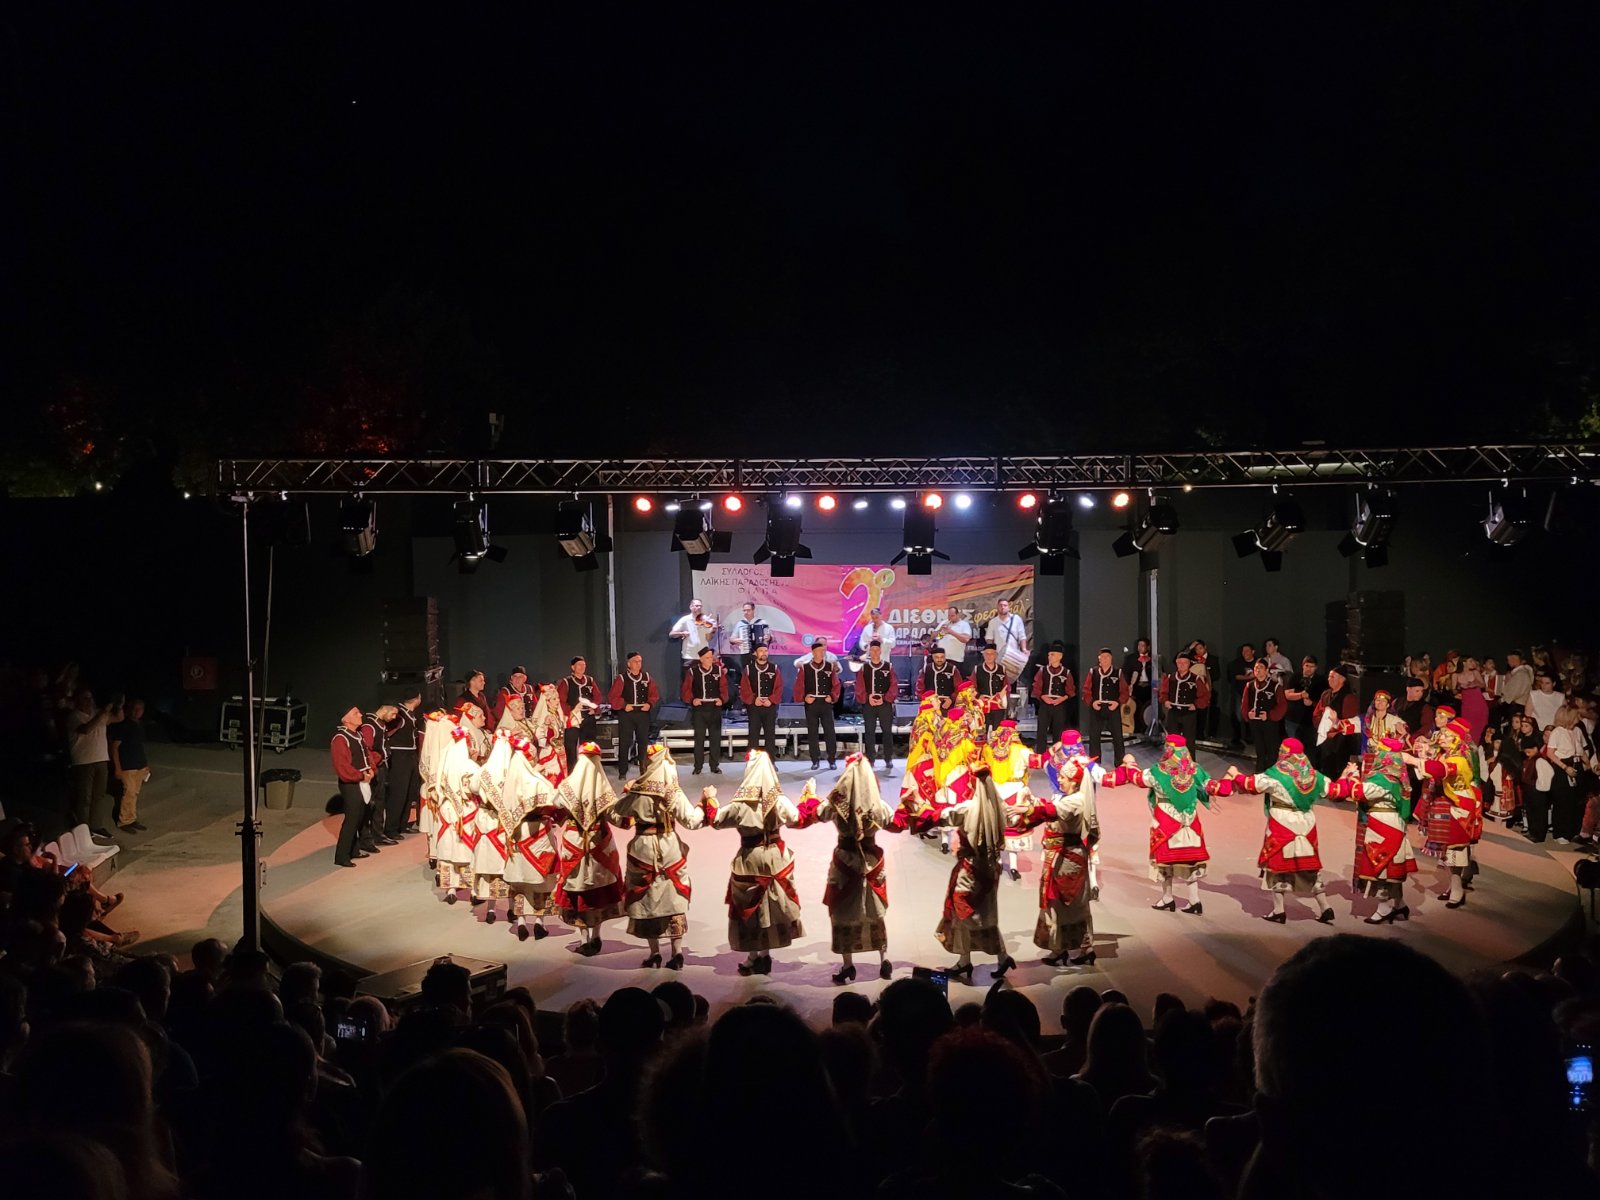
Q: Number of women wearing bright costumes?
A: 13